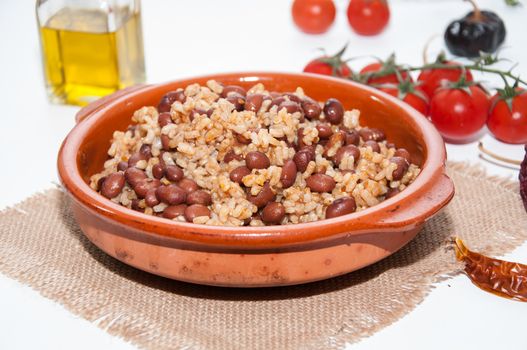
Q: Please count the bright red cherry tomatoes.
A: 8